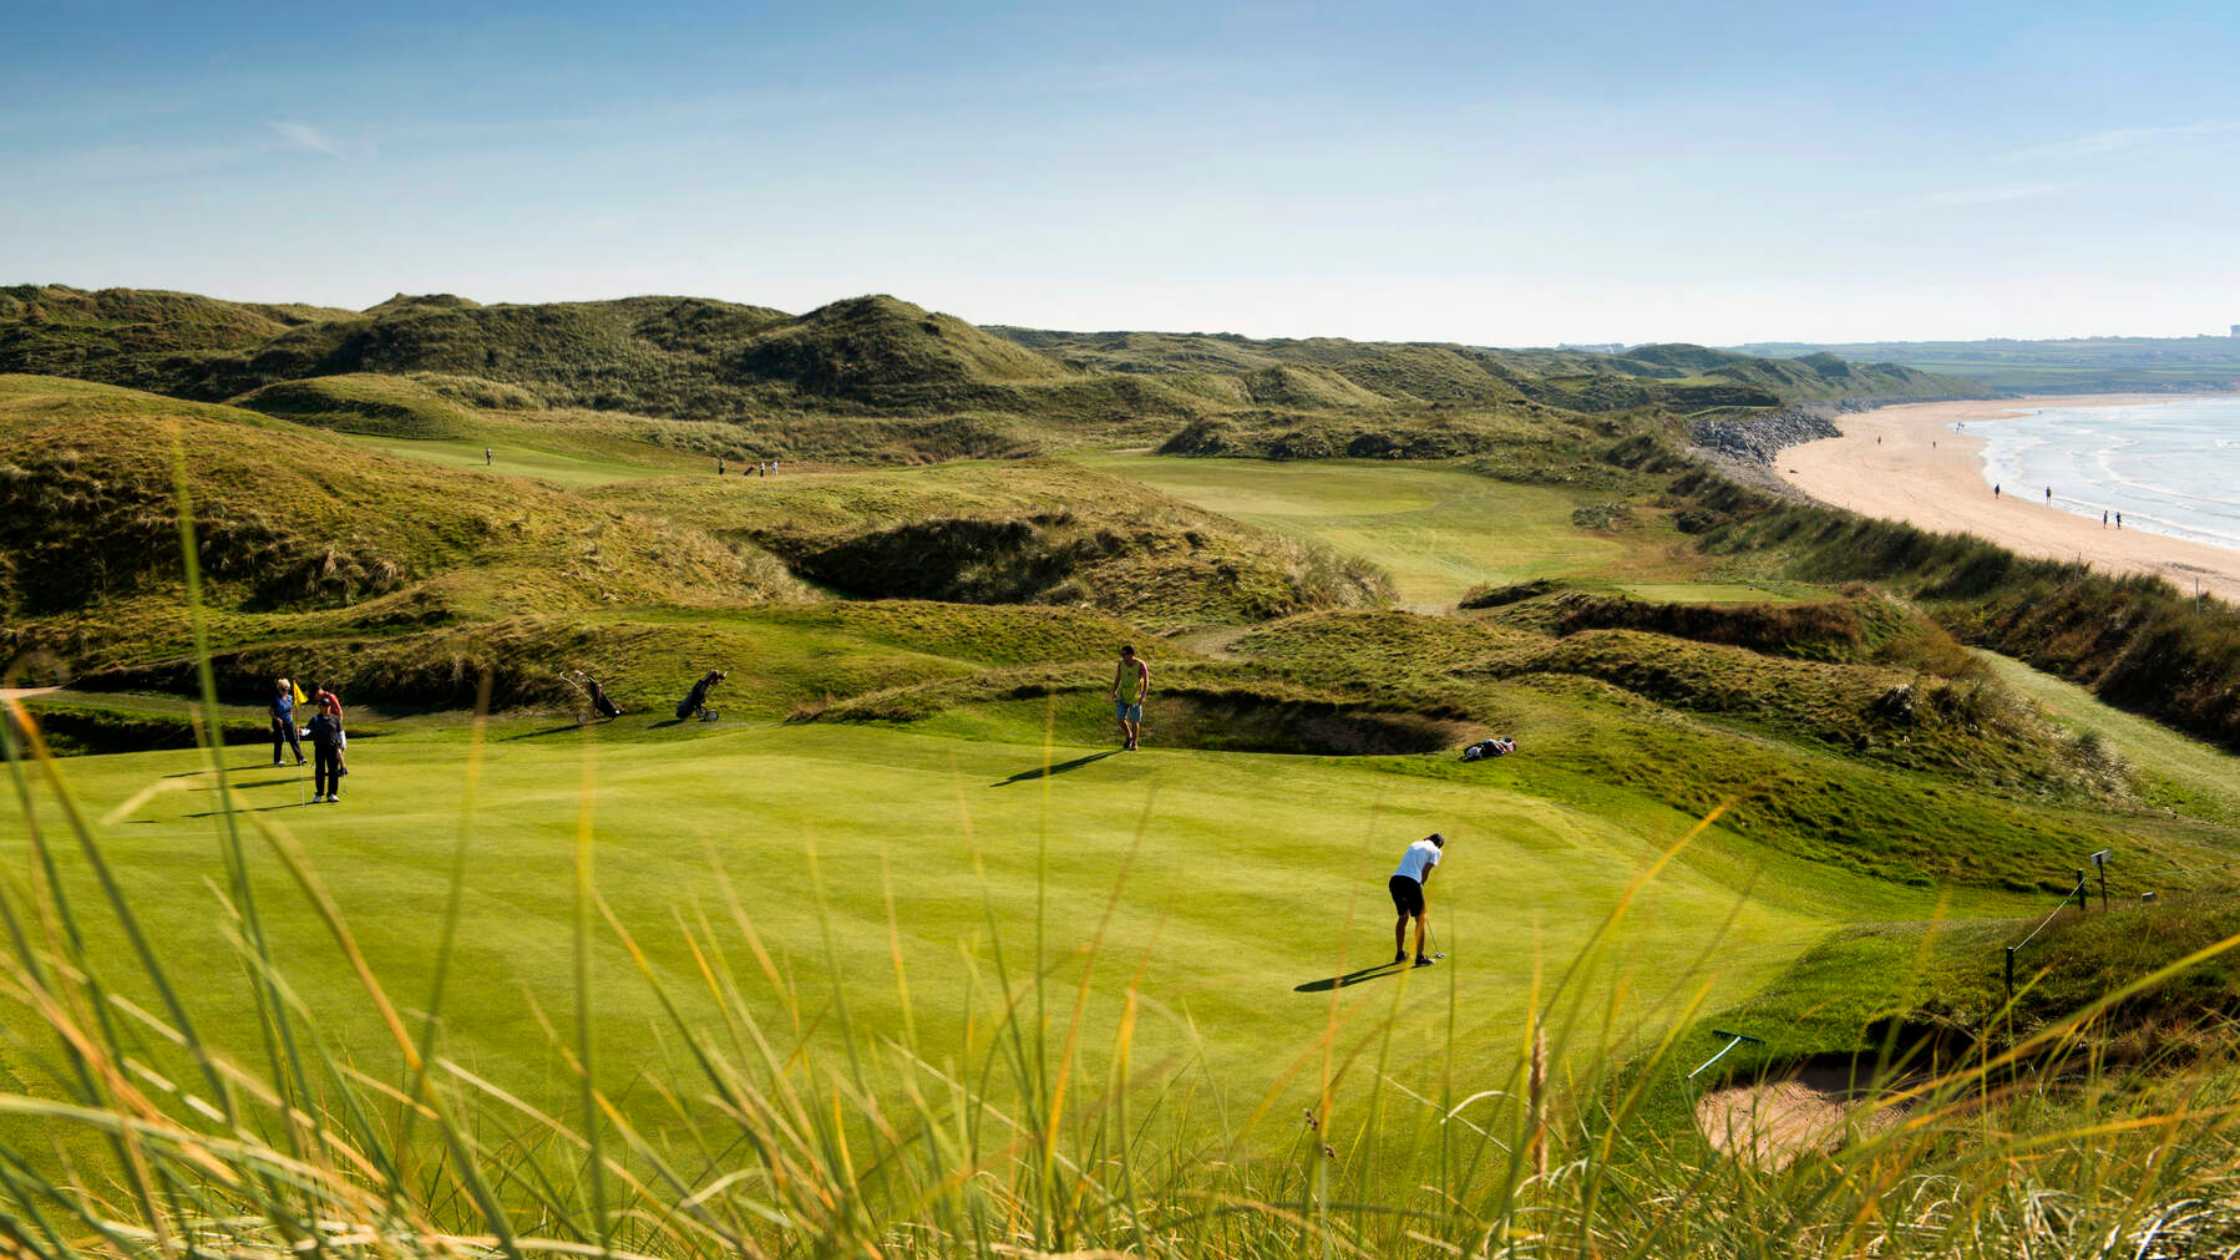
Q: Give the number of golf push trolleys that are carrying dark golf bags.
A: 2